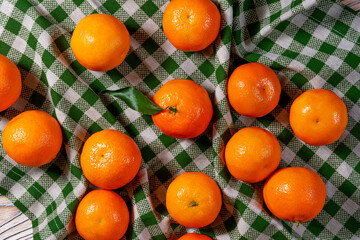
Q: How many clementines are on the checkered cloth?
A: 13